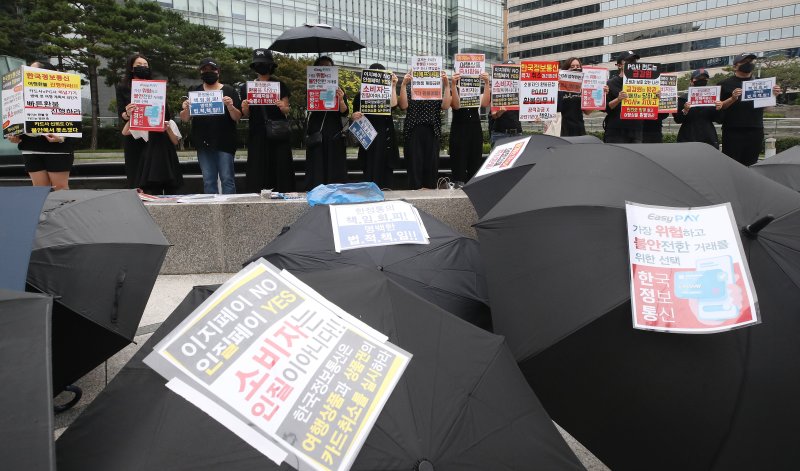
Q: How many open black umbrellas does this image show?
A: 8